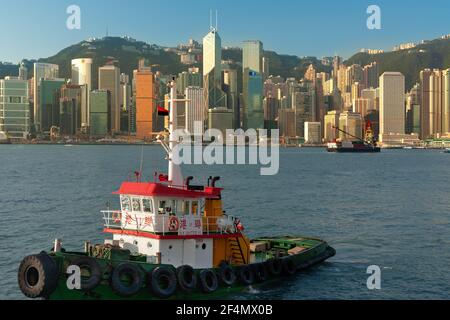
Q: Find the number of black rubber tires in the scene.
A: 11